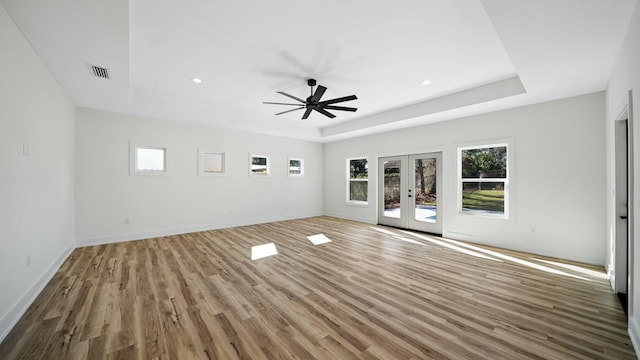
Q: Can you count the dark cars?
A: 0